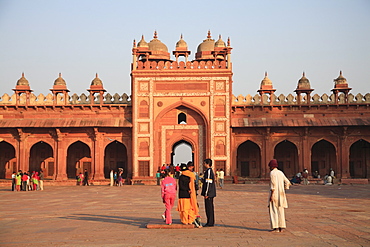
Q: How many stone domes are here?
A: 11